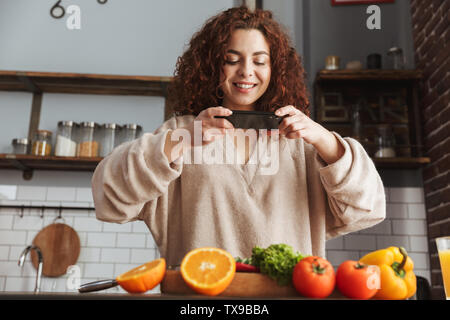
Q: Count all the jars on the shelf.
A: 6